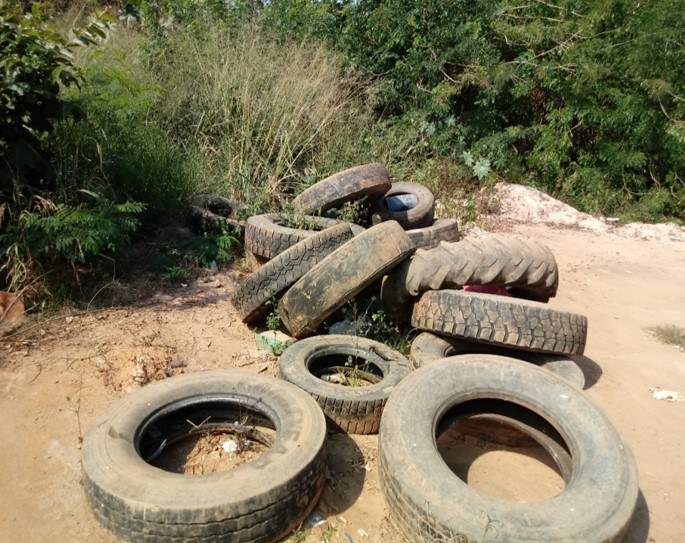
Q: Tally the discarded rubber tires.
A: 13